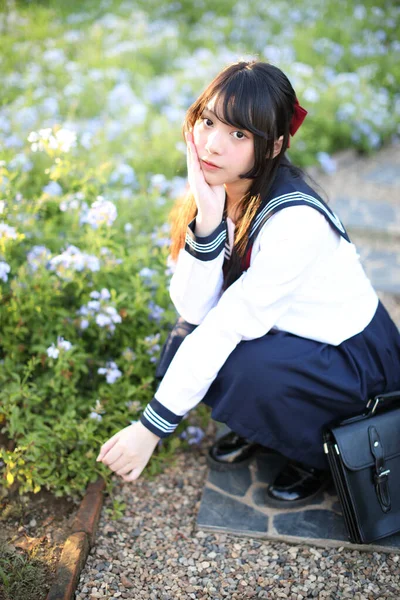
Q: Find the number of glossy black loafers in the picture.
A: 2